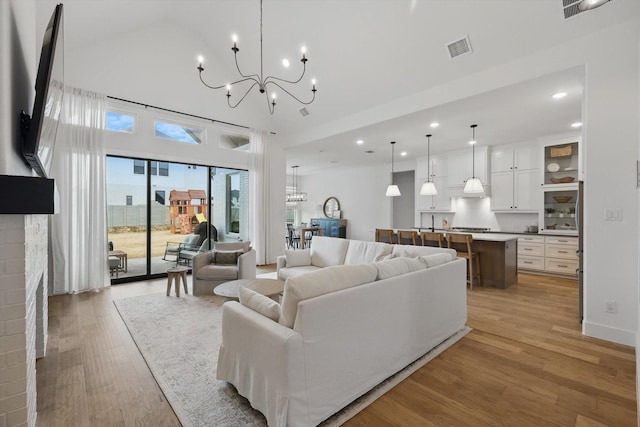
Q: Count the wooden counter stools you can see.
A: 4